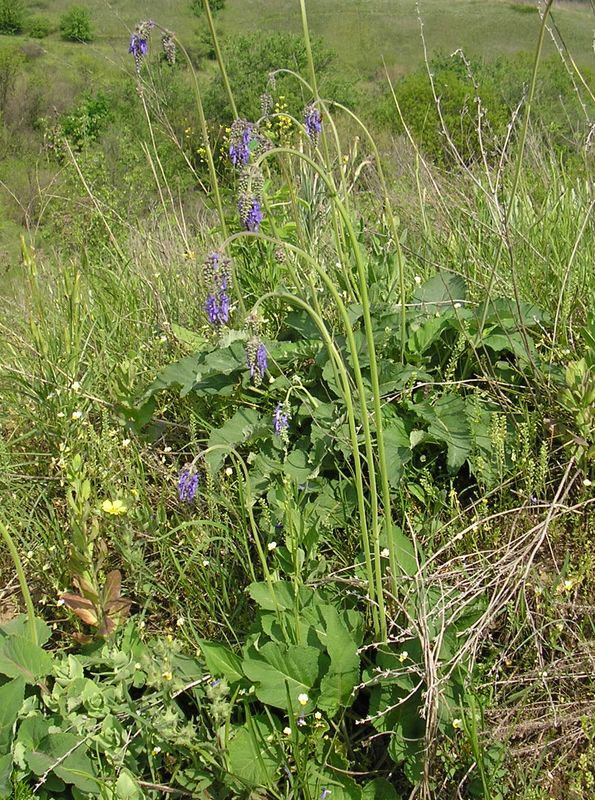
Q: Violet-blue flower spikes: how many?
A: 8